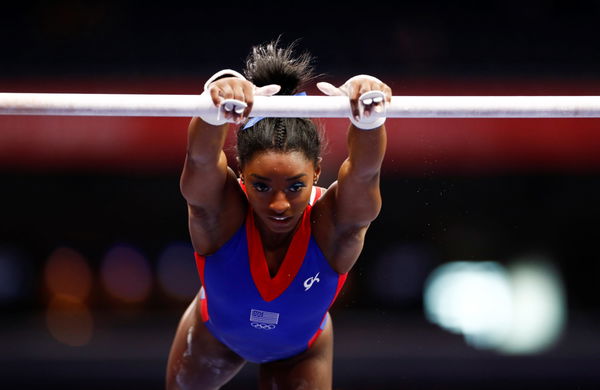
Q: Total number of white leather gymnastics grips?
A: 2